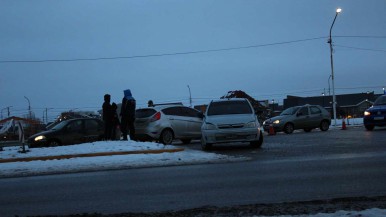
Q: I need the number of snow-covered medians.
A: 1